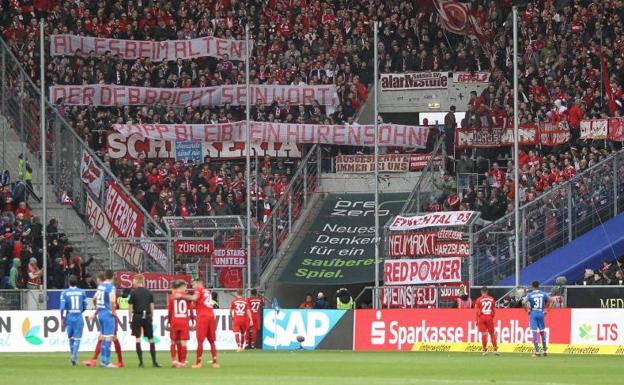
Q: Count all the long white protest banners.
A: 3